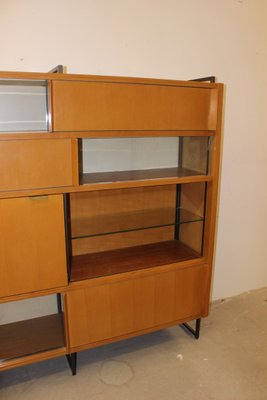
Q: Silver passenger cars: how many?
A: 0